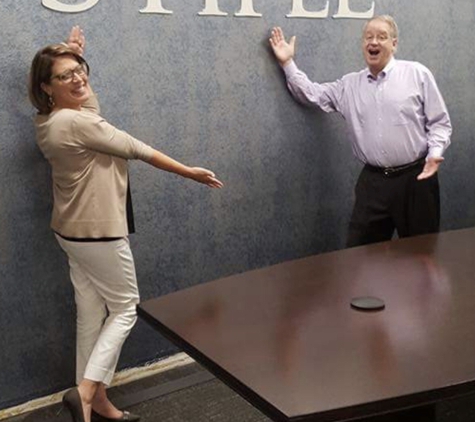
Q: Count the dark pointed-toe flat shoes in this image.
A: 2